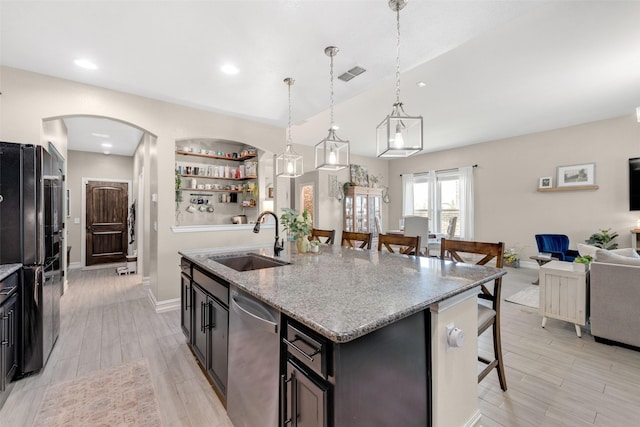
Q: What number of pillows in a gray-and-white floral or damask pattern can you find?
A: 0